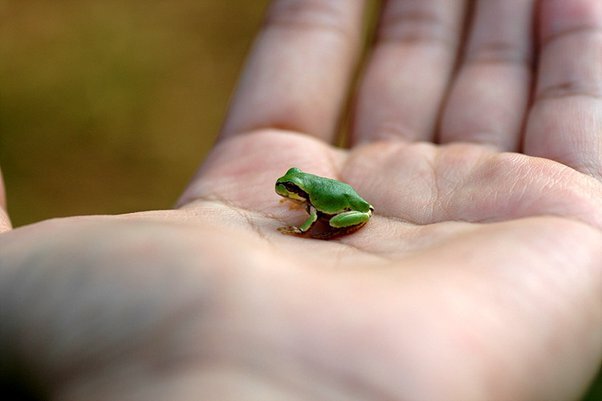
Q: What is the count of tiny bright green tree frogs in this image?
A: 1